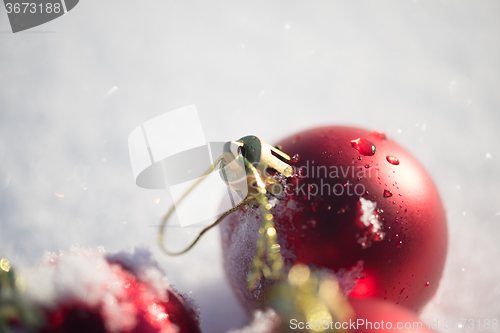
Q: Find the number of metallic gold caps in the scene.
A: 1